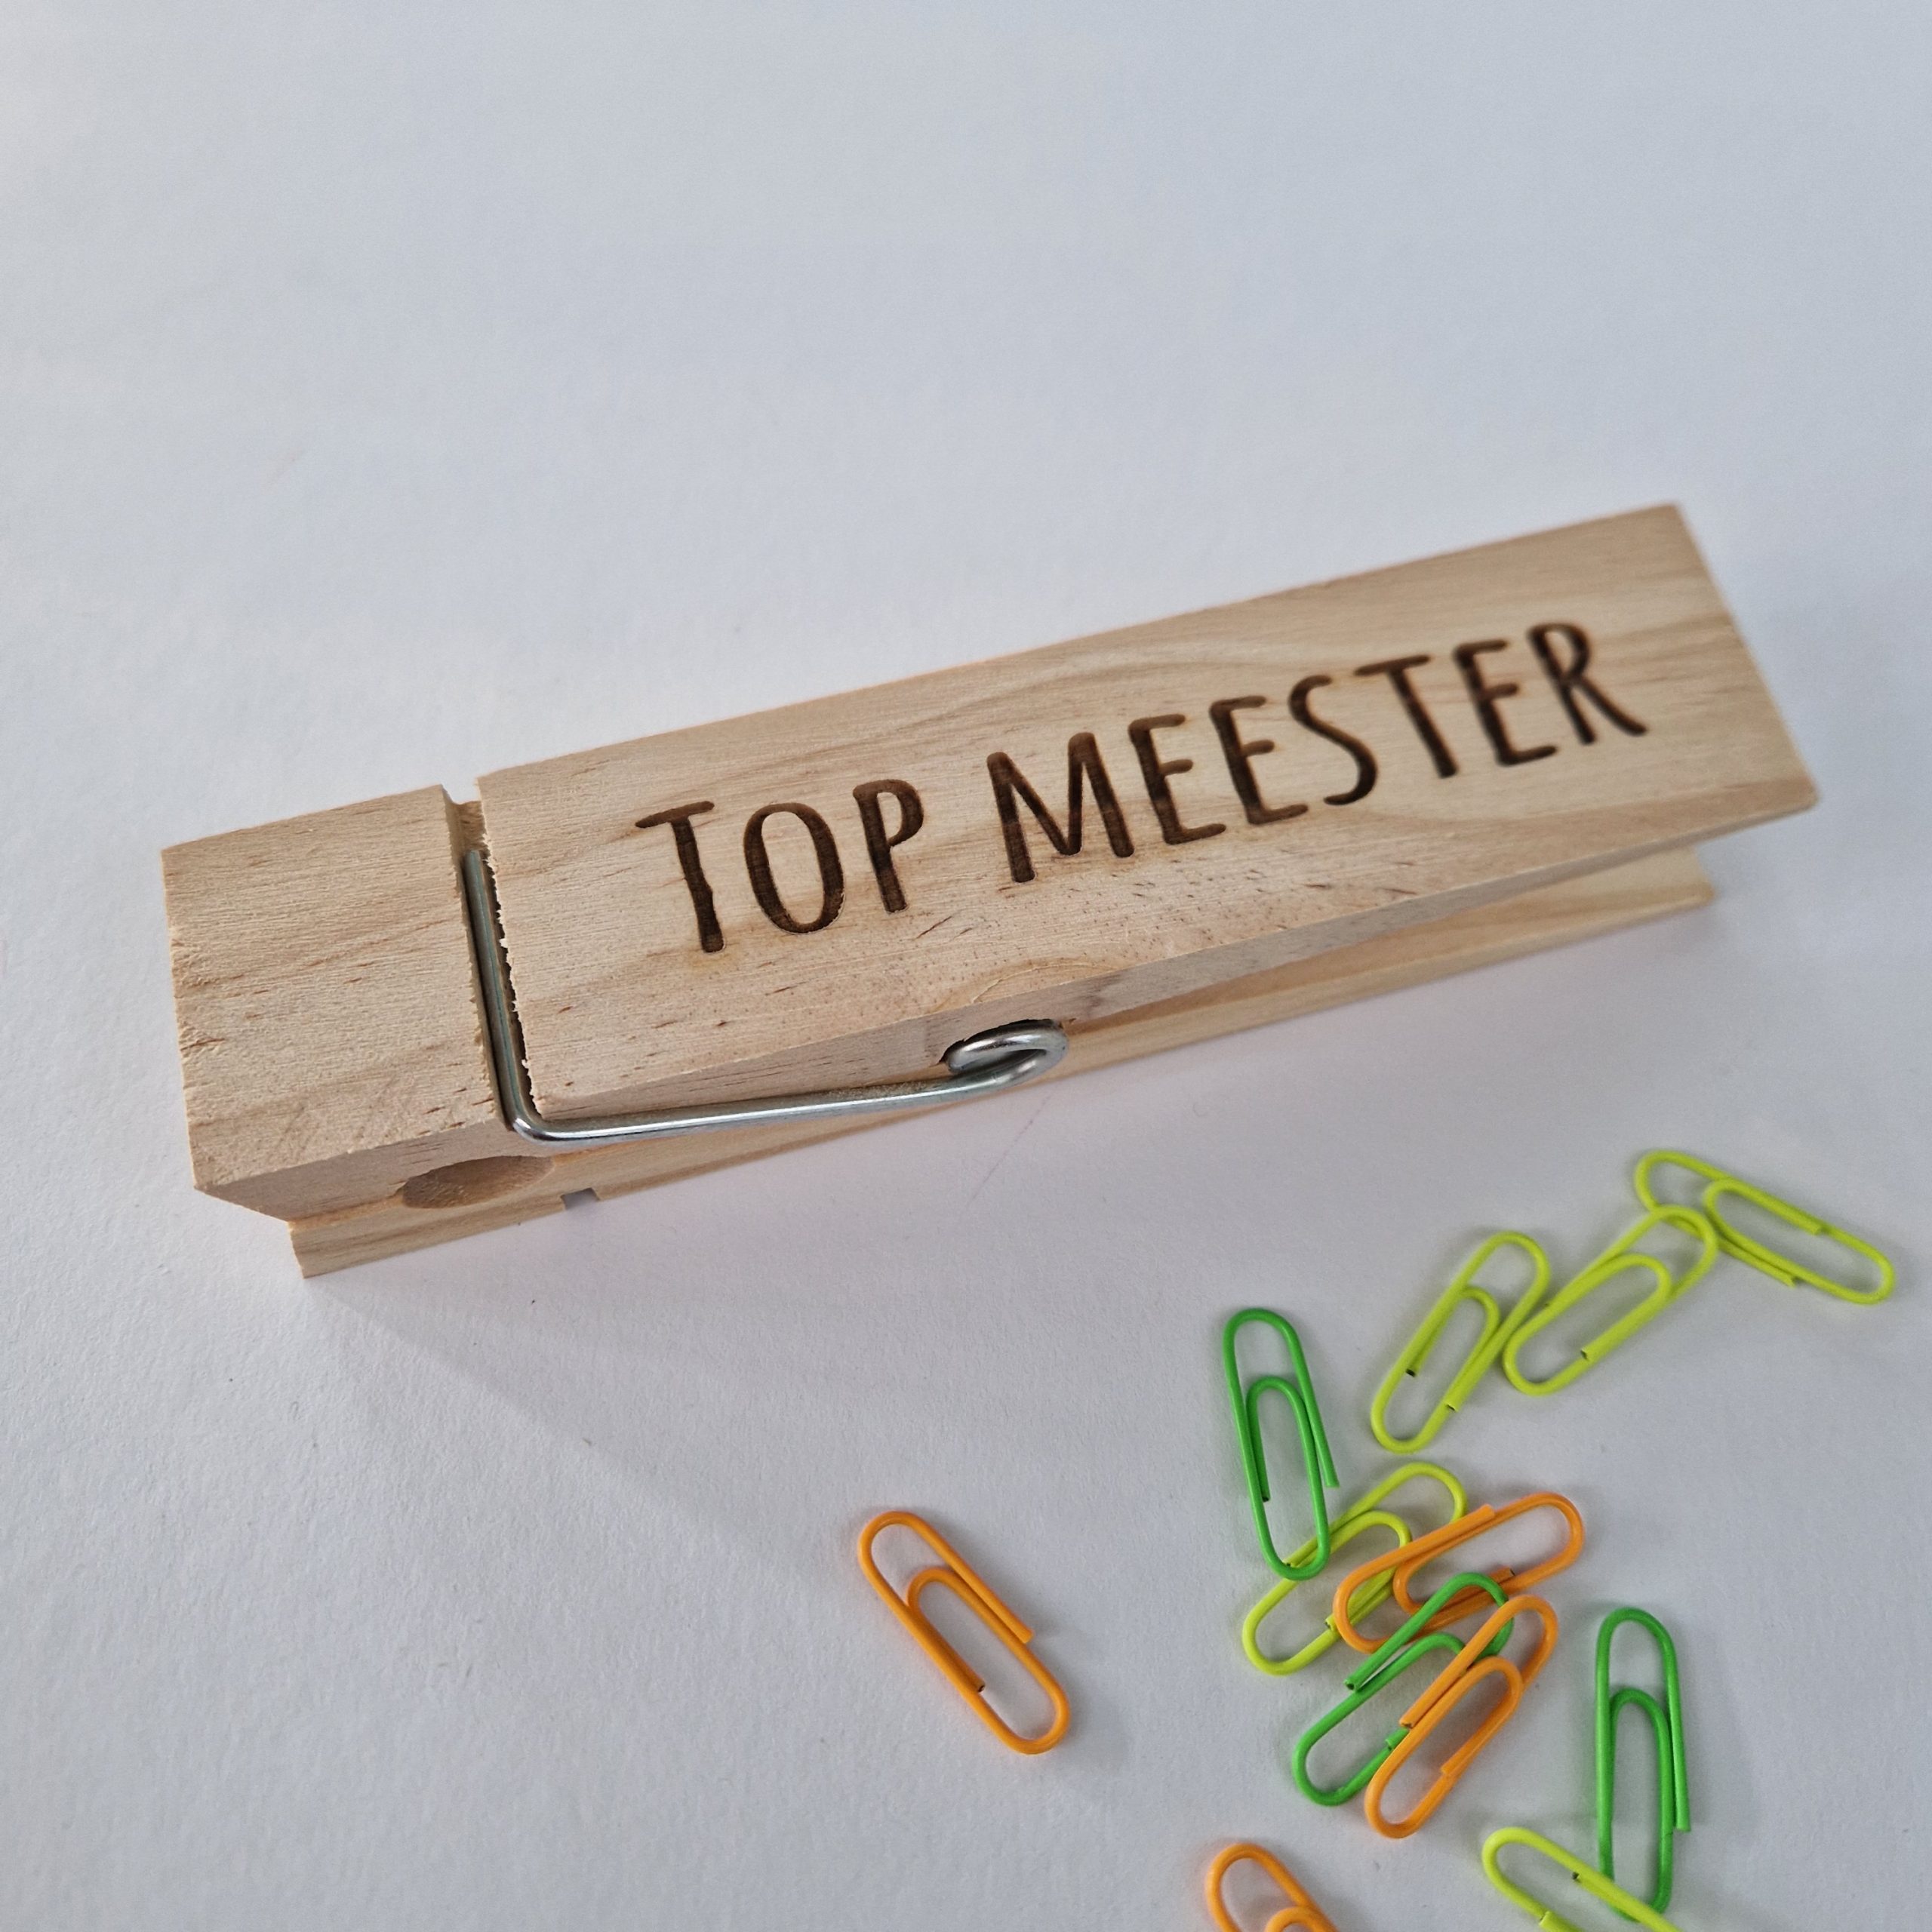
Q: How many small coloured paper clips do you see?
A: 12